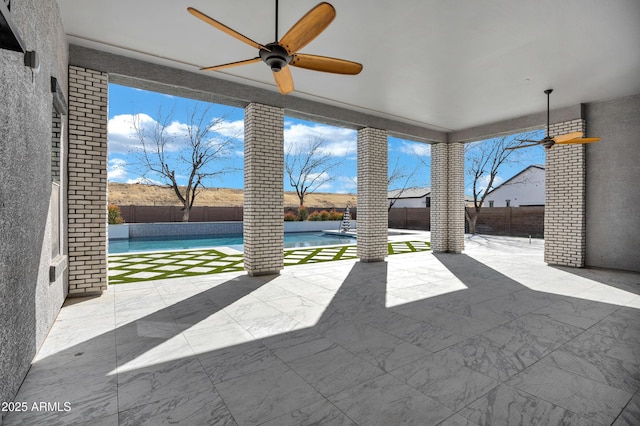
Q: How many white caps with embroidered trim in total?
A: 0